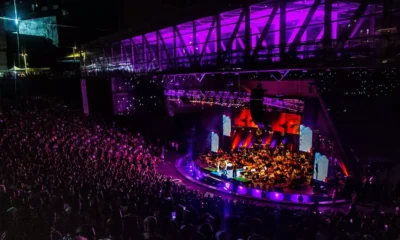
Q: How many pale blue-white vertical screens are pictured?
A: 4